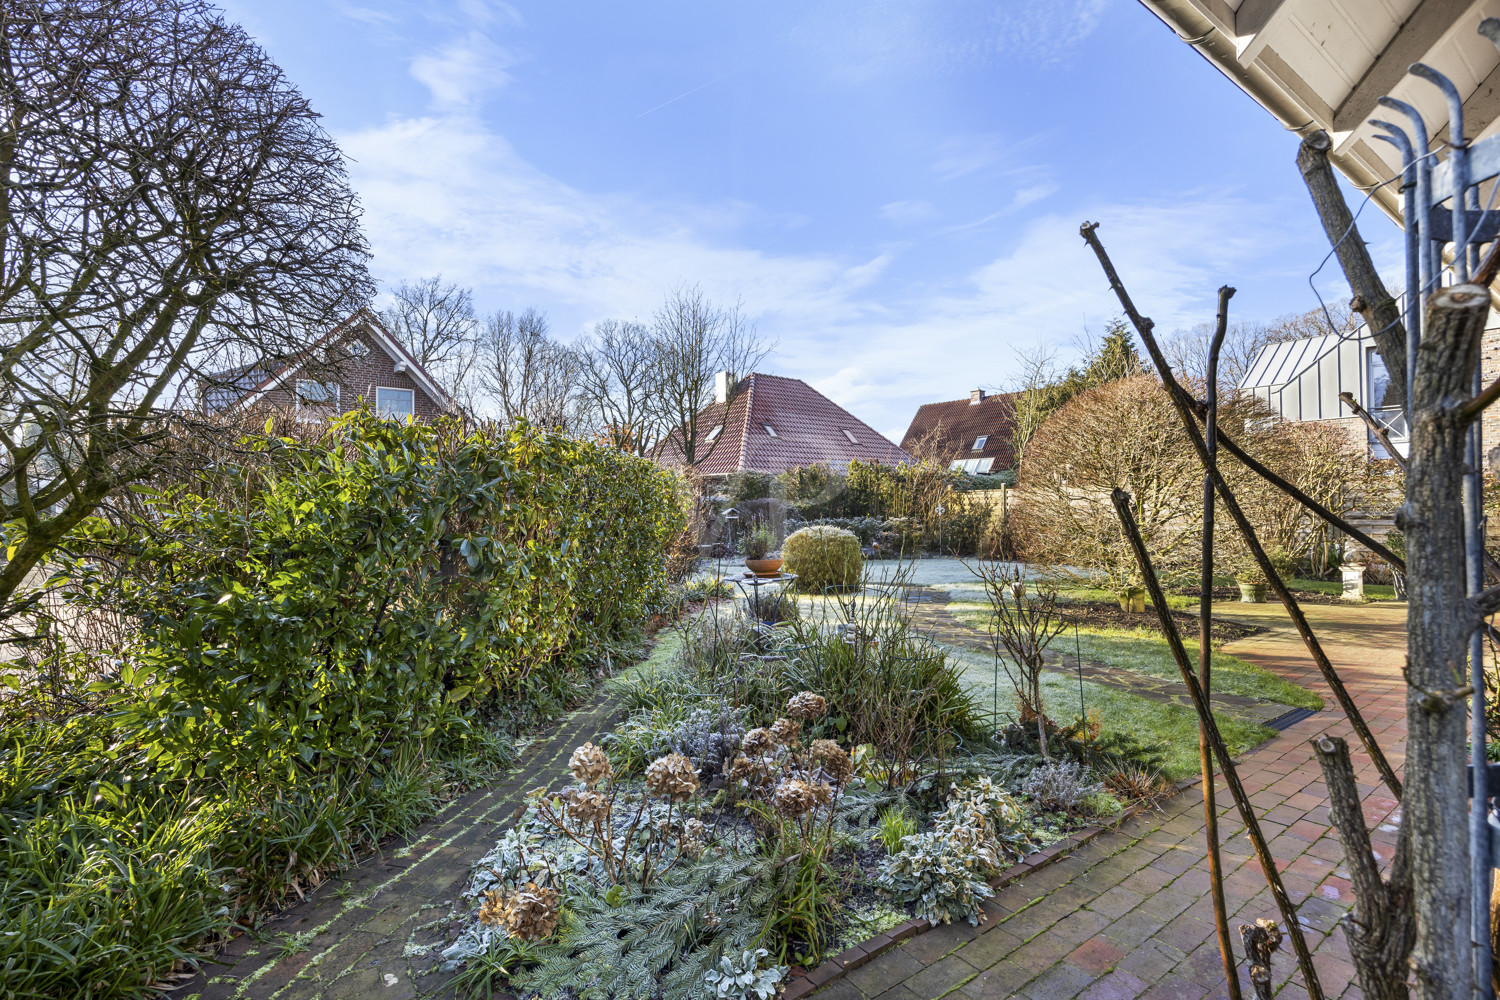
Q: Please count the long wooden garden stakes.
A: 4